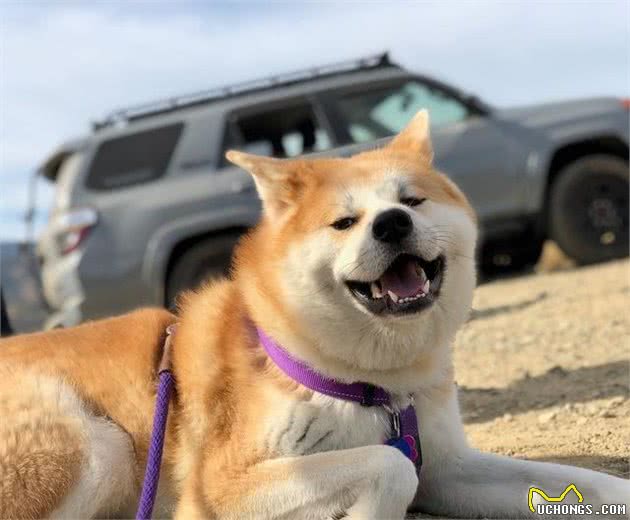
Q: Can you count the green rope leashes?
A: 0